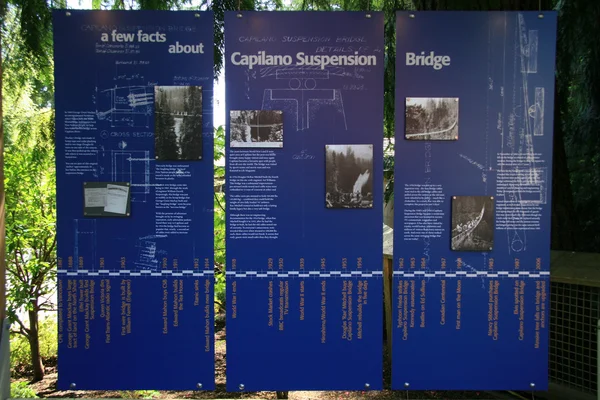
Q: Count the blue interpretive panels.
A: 3